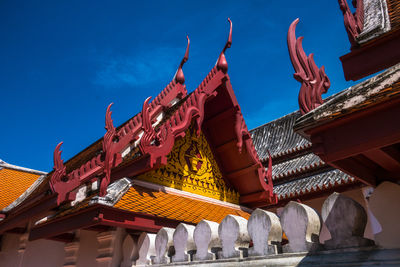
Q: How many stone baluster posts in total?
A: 9